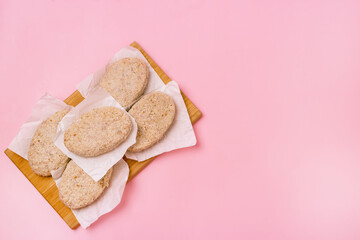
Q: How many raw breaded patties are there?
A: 5